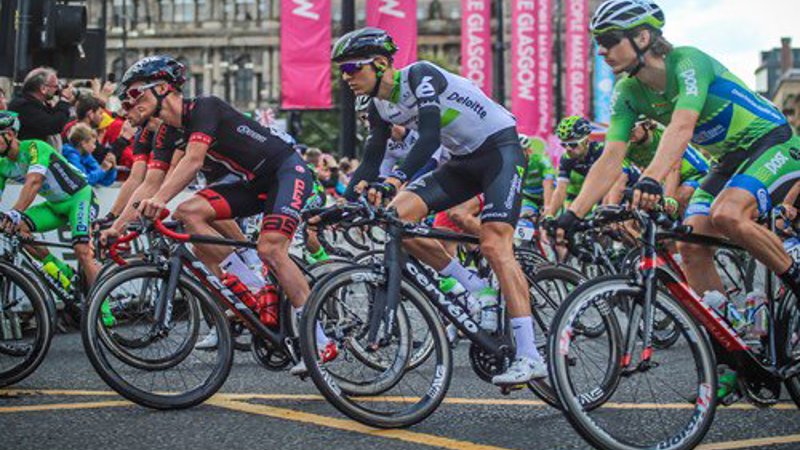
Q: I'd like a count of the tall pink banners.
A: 6